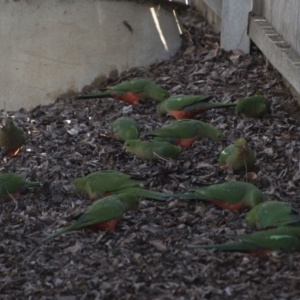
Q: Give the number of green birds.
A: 14